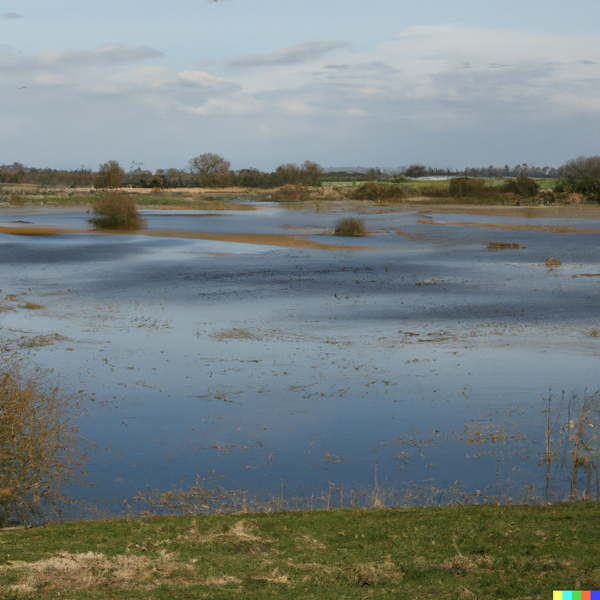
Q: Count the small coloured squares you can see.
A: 5